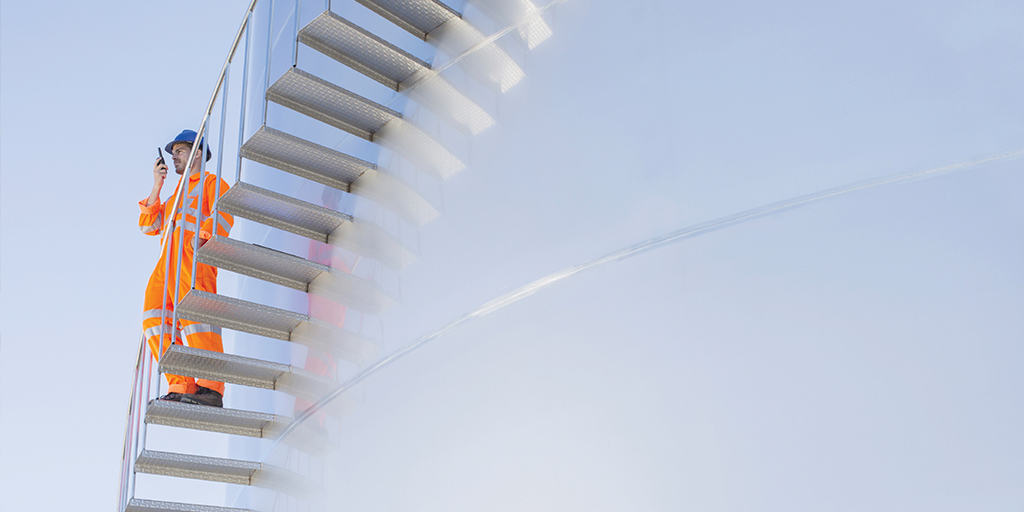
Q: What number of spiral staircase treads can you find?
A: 11